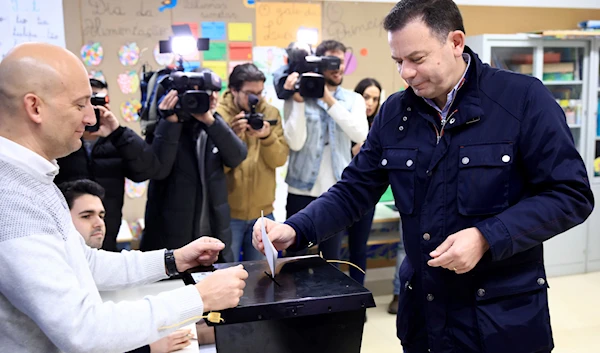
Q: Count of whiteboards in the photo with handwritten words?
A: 1